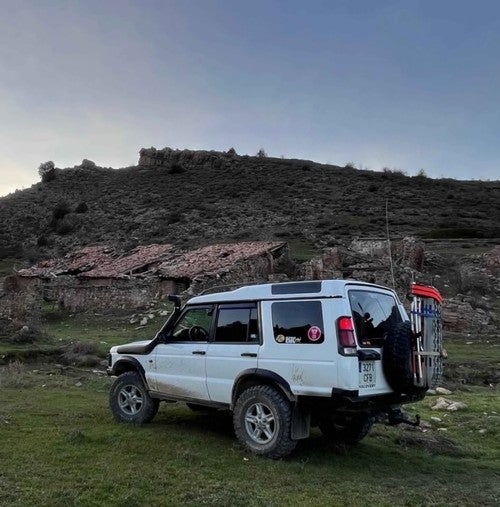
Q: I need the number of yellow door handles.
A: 0